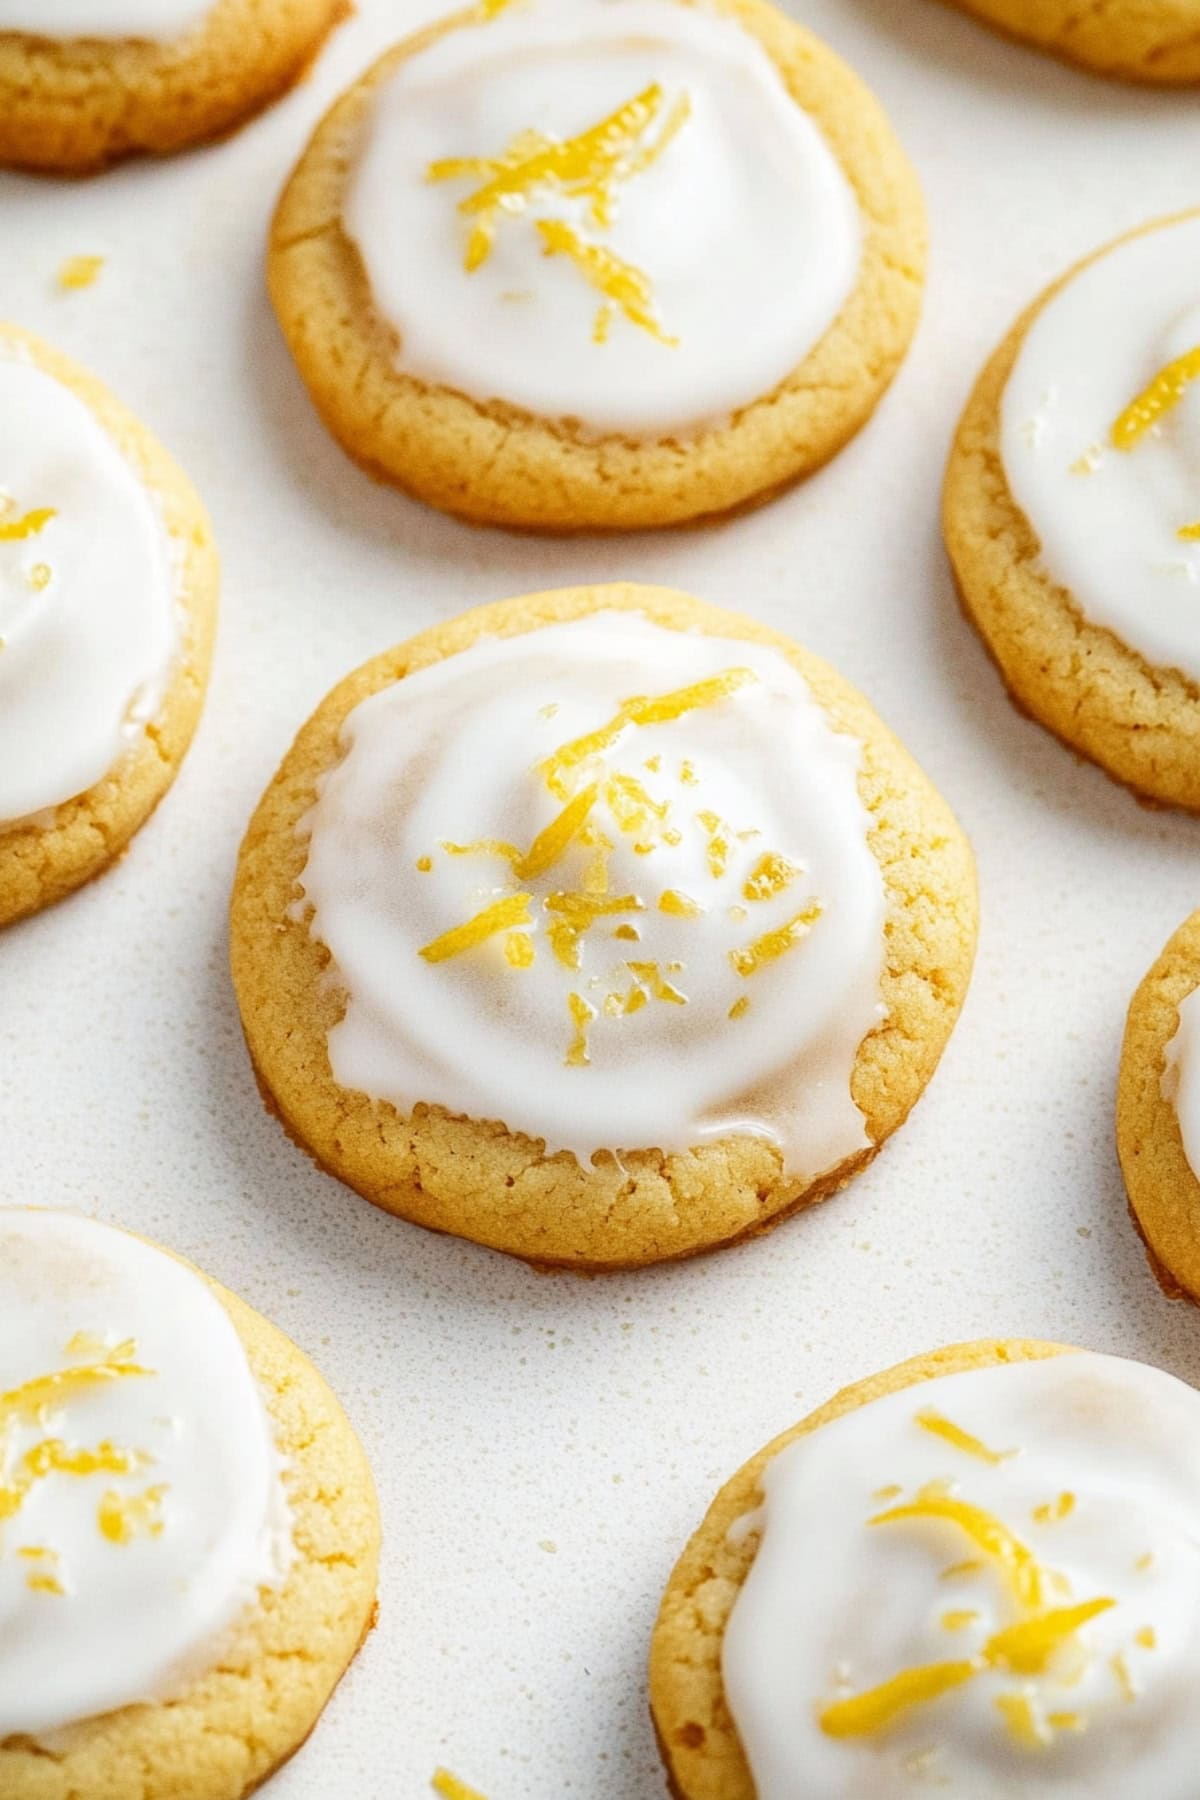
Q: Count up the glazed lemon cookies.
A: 9